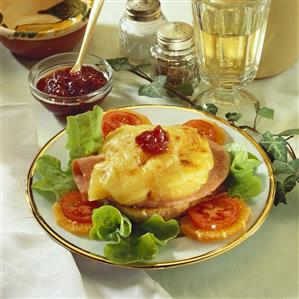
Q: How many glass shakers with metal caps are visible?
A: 2